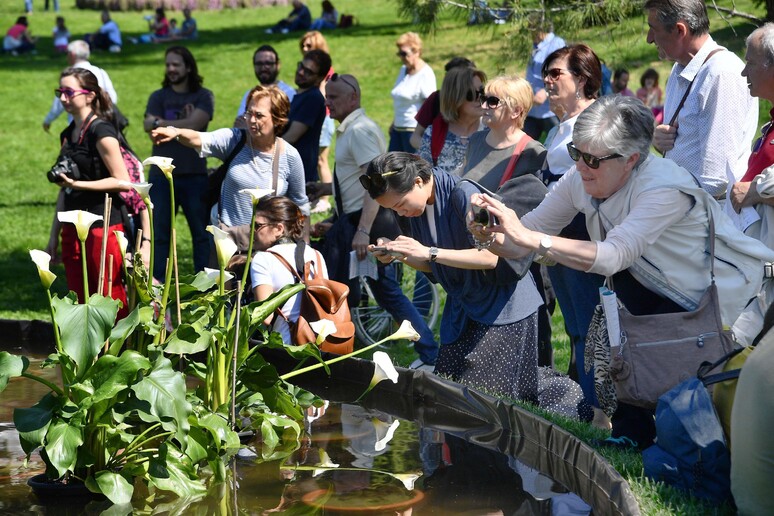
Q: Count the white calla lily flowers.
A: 11